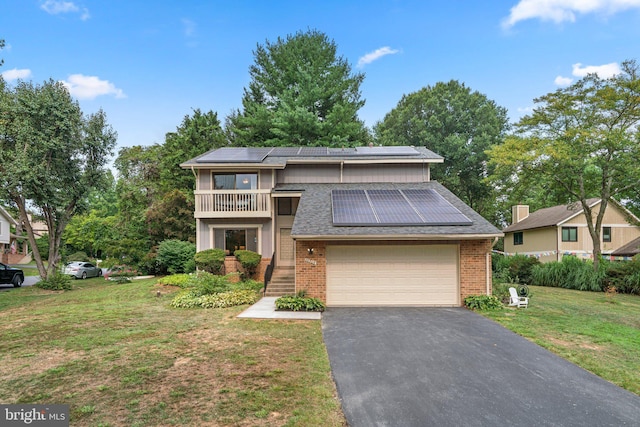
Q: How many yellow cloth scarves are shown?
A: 0